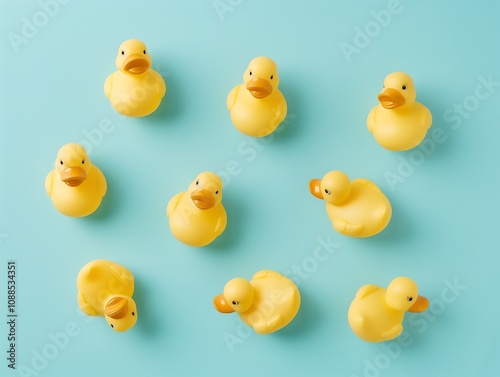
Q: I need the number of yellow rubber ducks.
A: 9